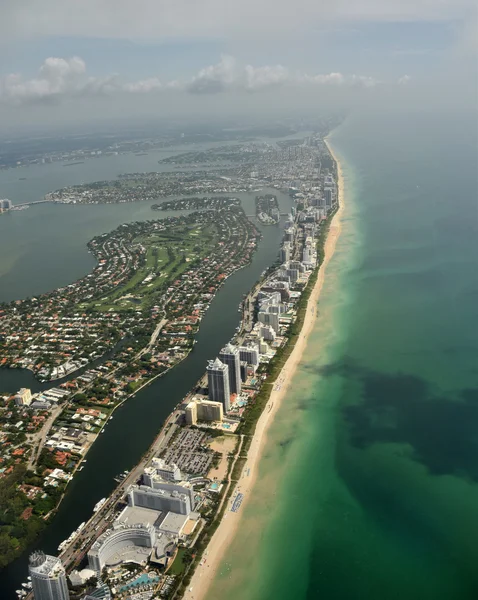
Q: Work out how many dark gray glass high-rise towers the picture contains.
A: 2